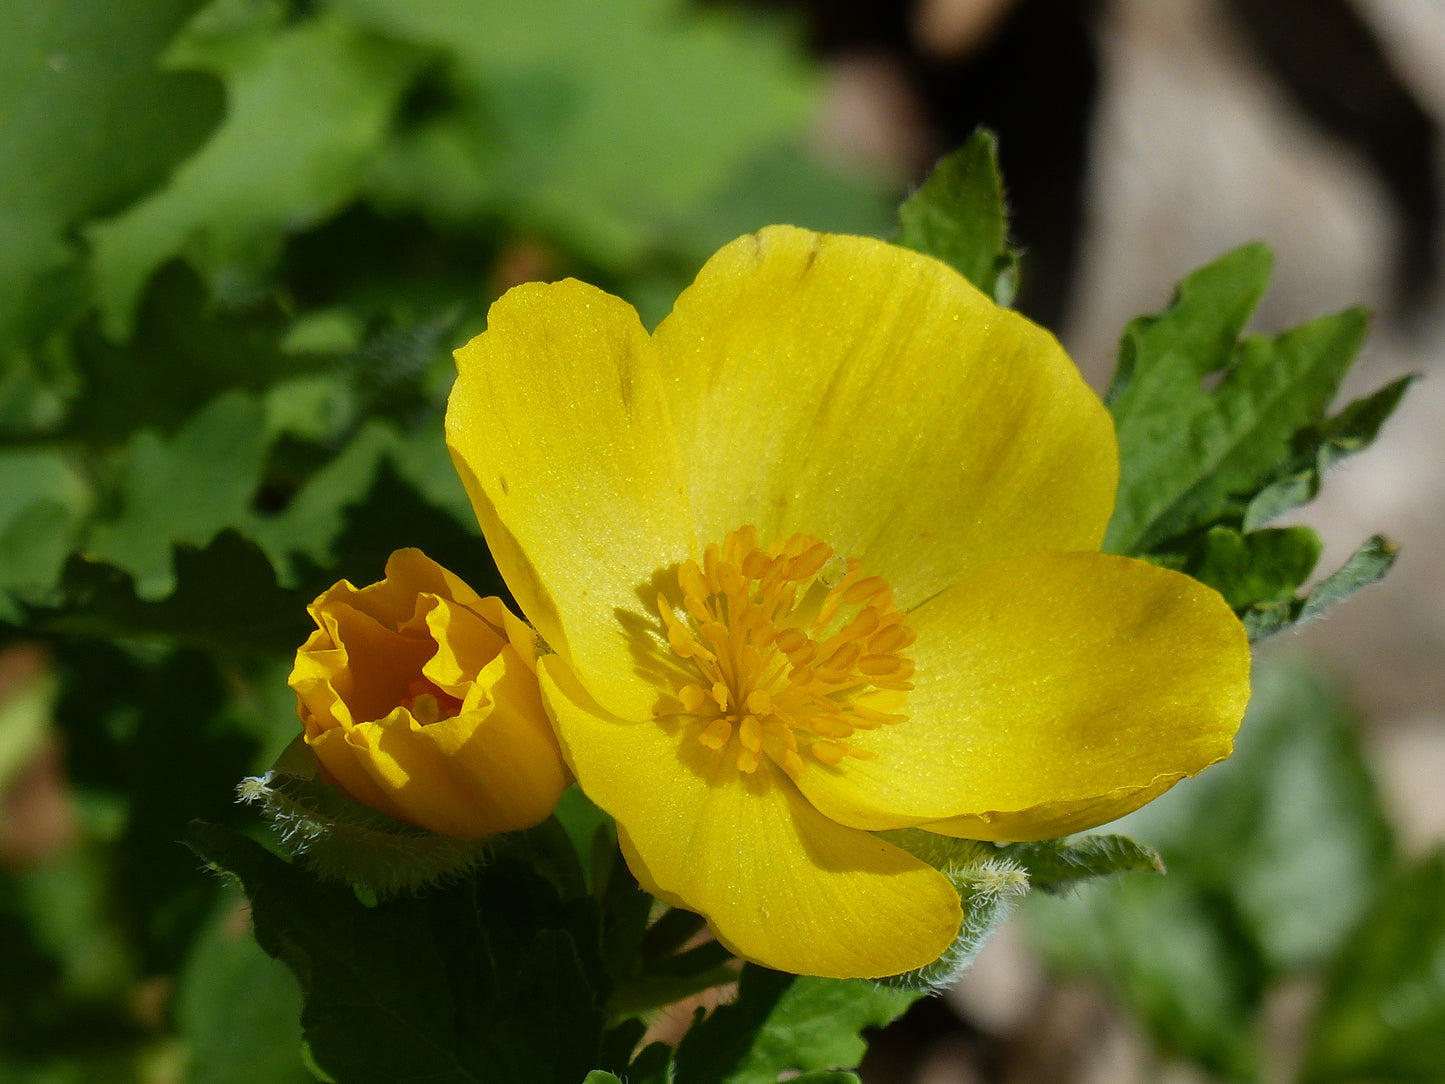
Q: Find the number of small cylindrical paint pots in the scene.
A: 0